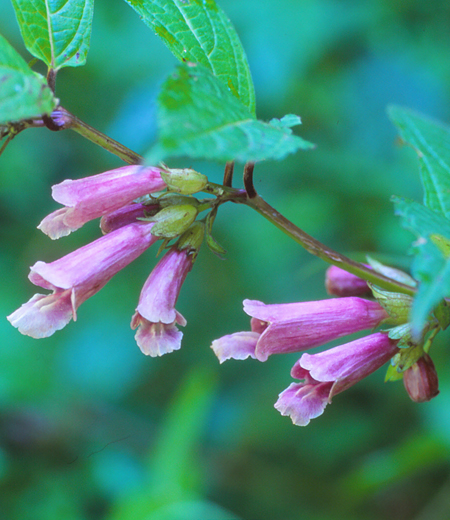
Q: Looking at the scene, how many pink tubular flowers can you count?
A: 5